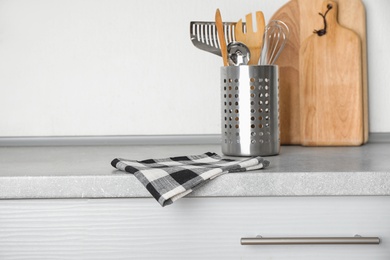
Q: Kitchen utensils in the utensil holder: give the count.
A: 5